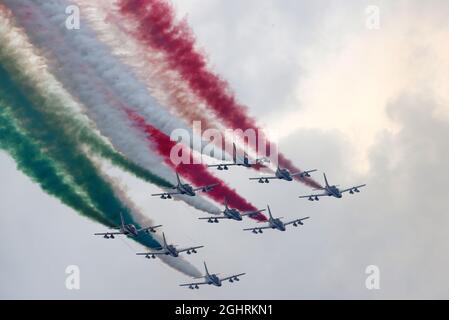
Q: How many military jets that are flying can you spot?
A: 9